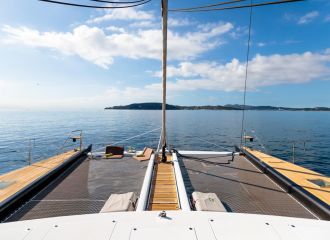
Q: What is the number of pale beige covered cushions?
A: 2